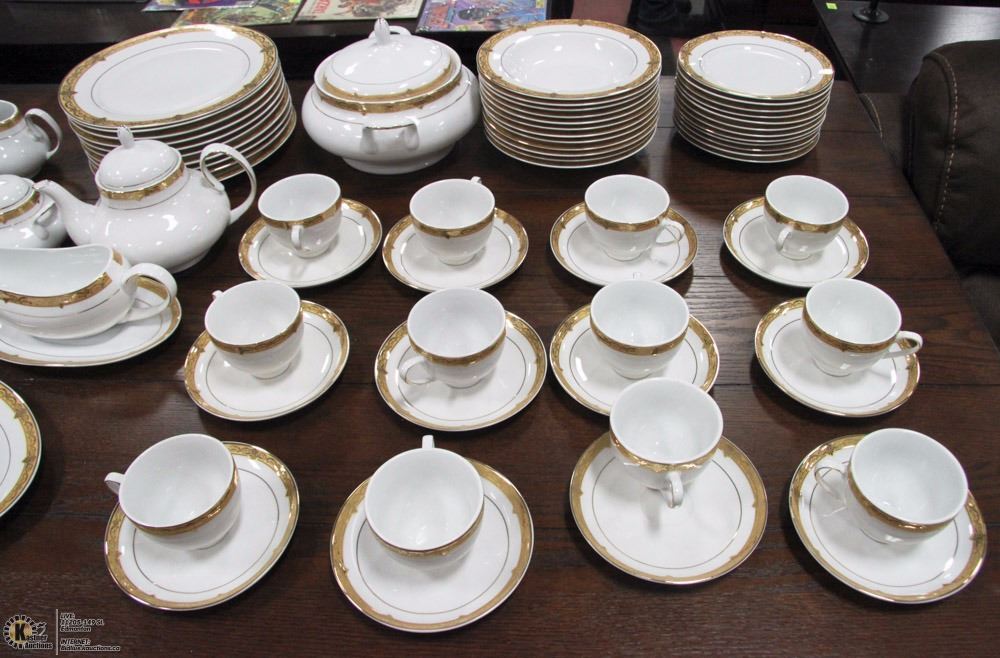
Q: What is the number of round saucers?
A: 12